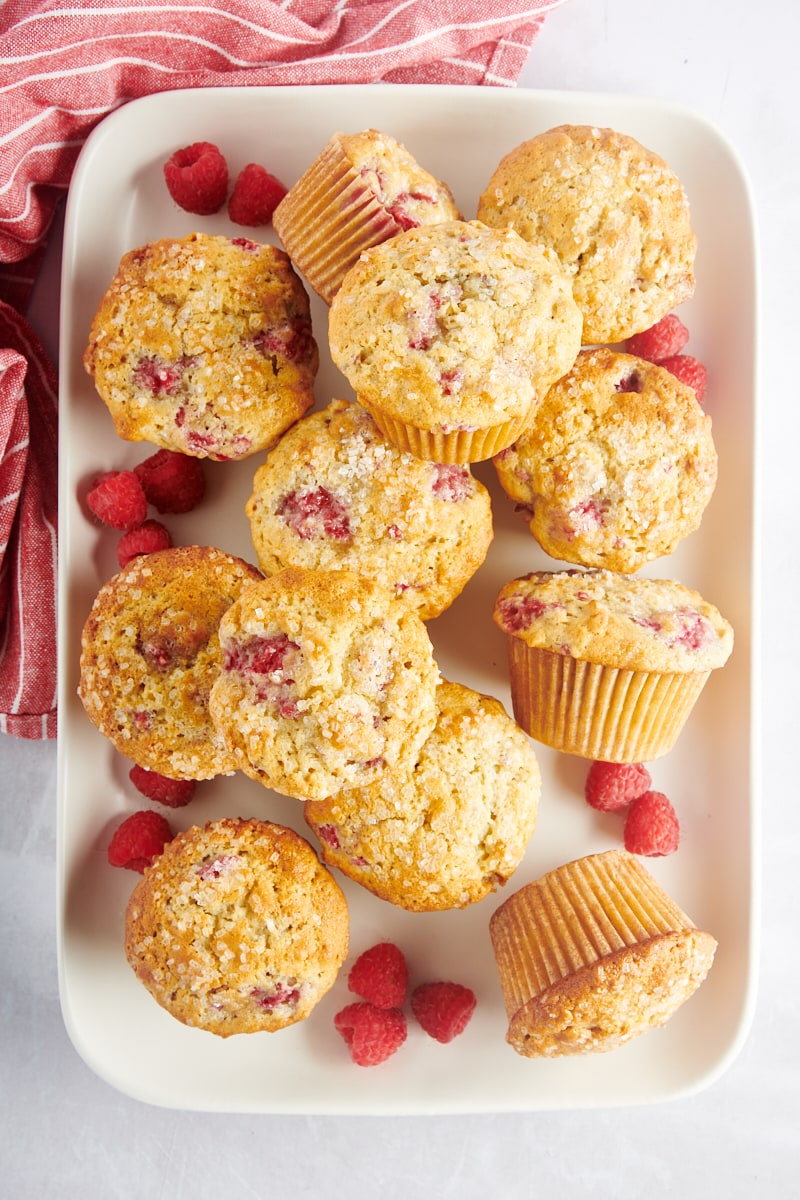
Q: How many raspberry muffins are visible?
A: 12